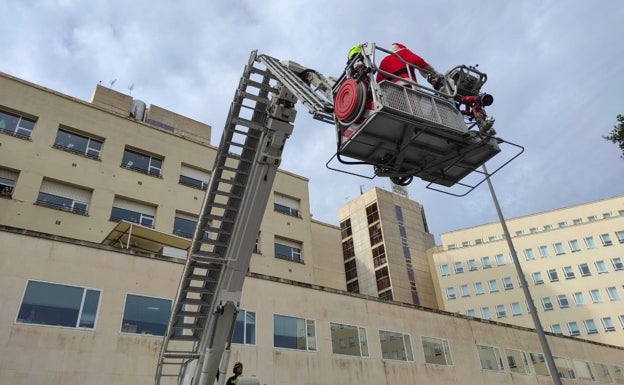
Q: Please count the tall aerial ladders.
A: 1